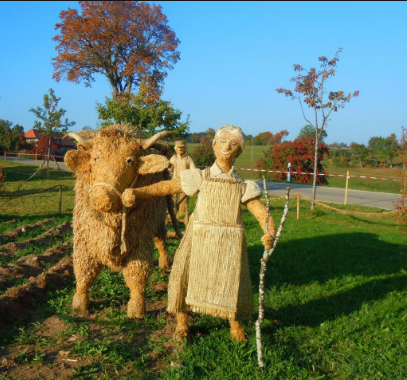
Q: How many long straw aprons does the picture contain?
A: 1